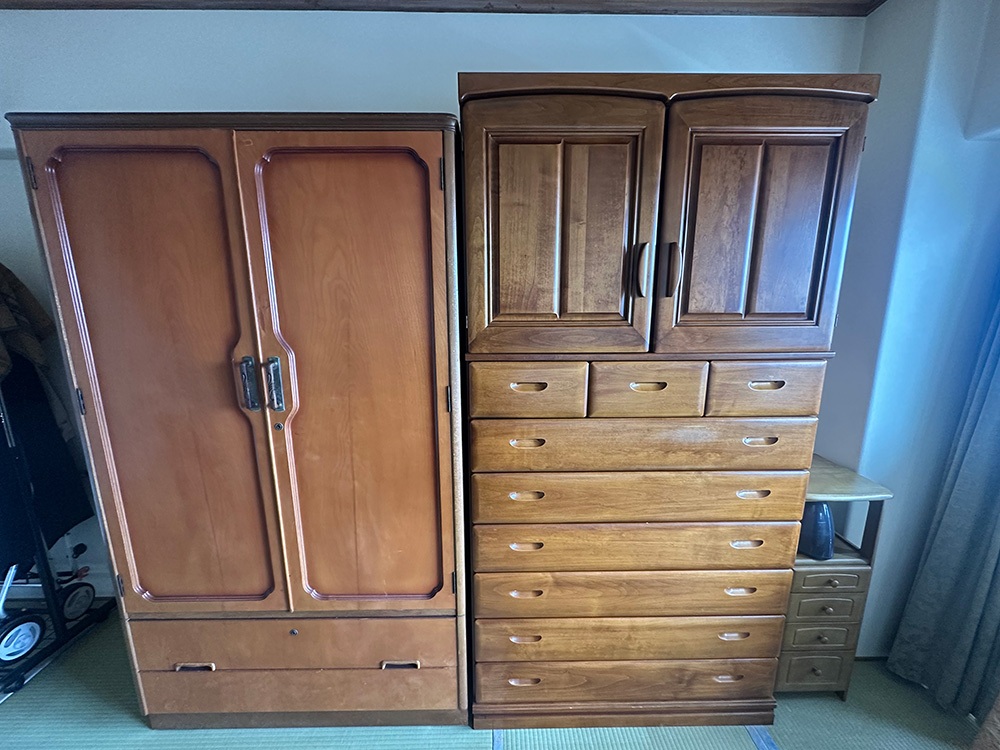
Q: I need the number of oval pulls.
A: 15